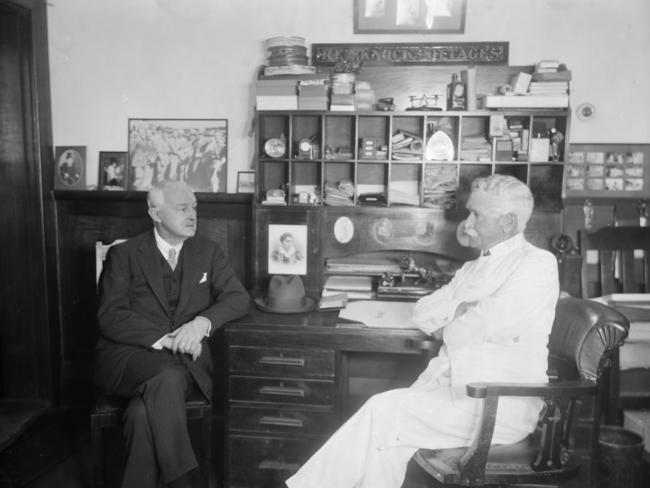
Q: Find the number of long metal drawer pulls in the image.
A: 4